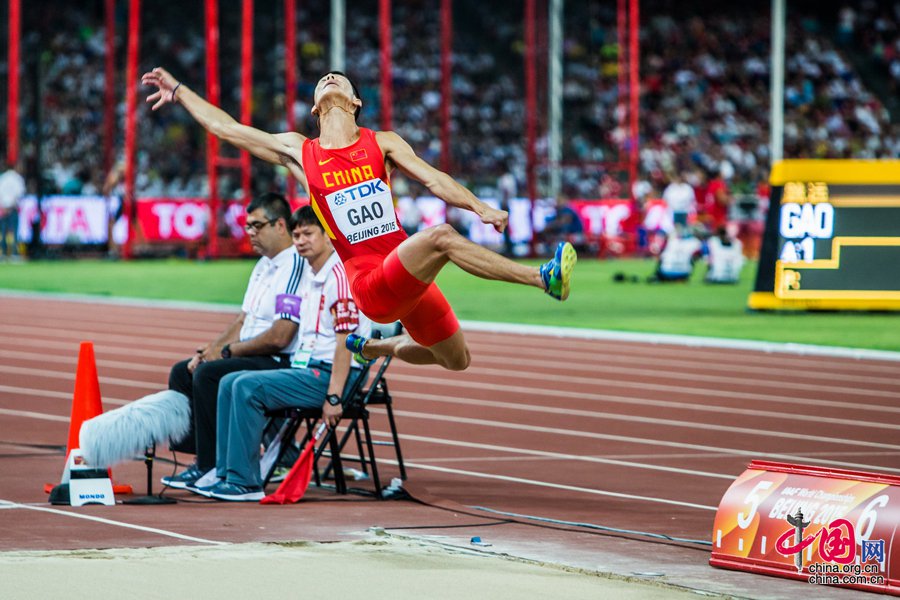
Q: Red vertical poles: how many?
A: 11